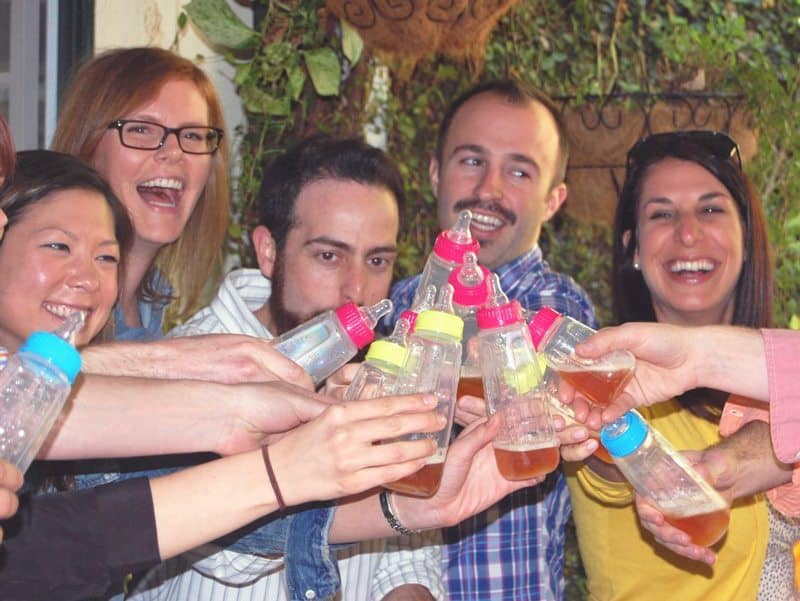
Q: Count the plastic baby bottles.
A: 11